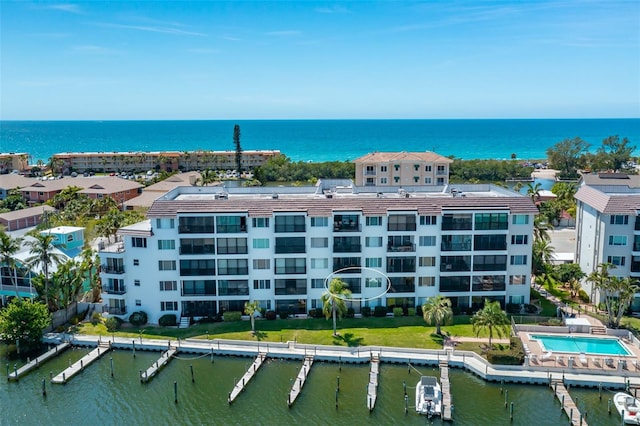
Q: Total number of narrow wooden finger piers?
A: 8